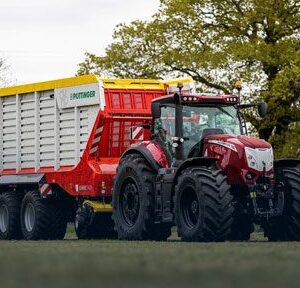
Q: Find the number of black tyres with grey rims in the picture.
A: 2